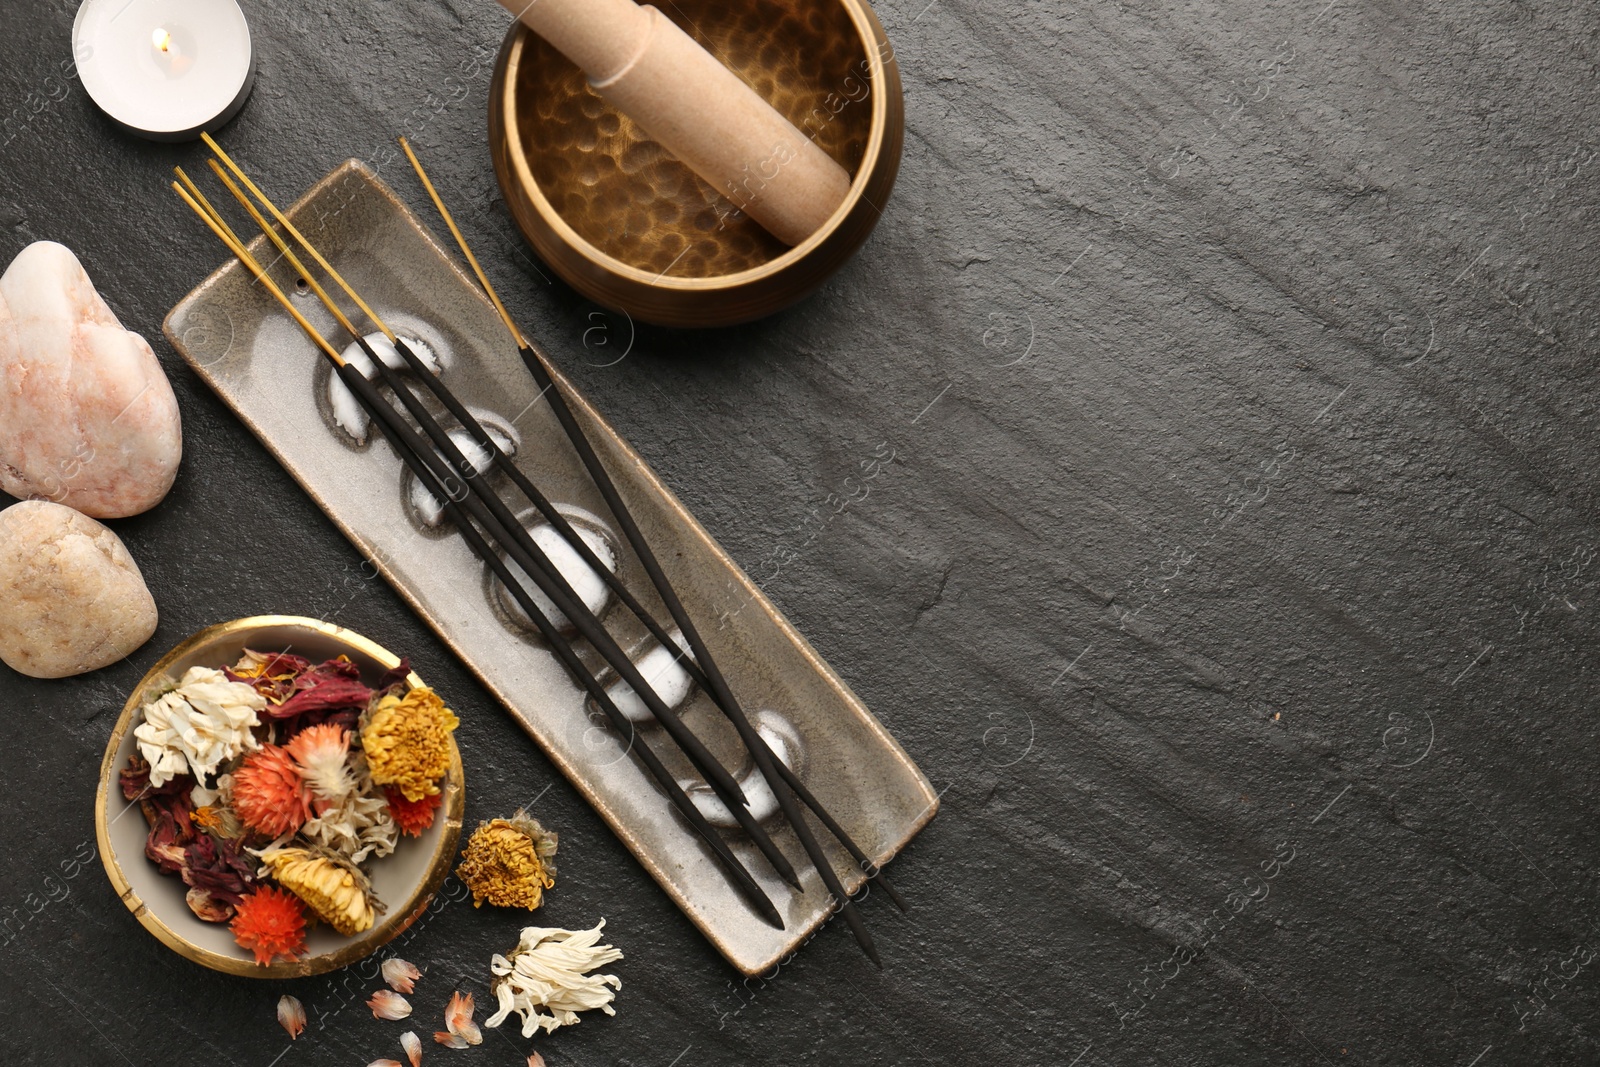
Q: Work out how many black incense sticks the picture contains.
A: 5